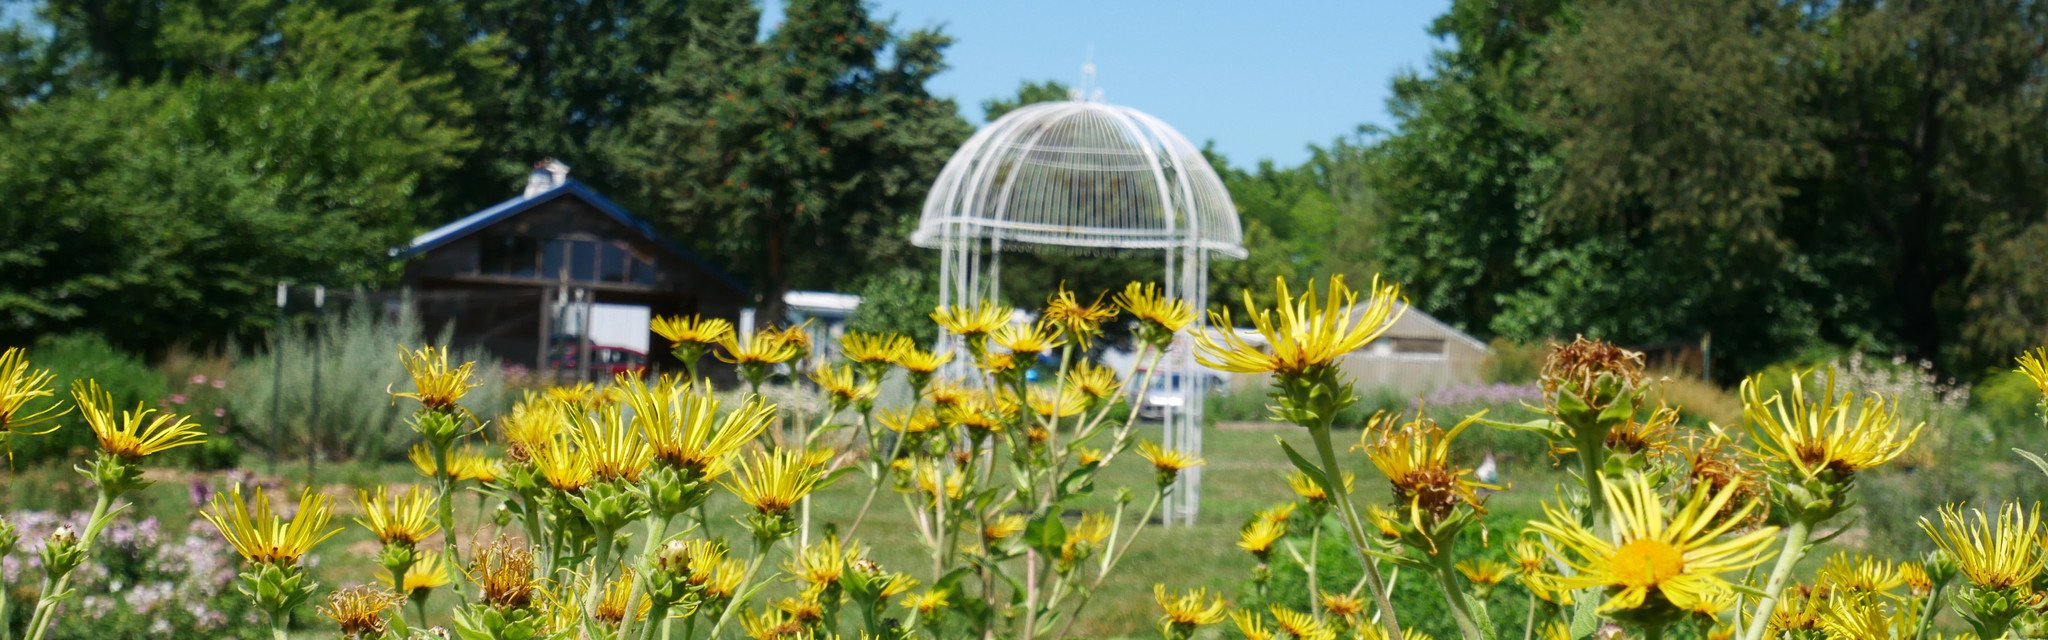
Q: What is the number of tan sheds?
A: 1